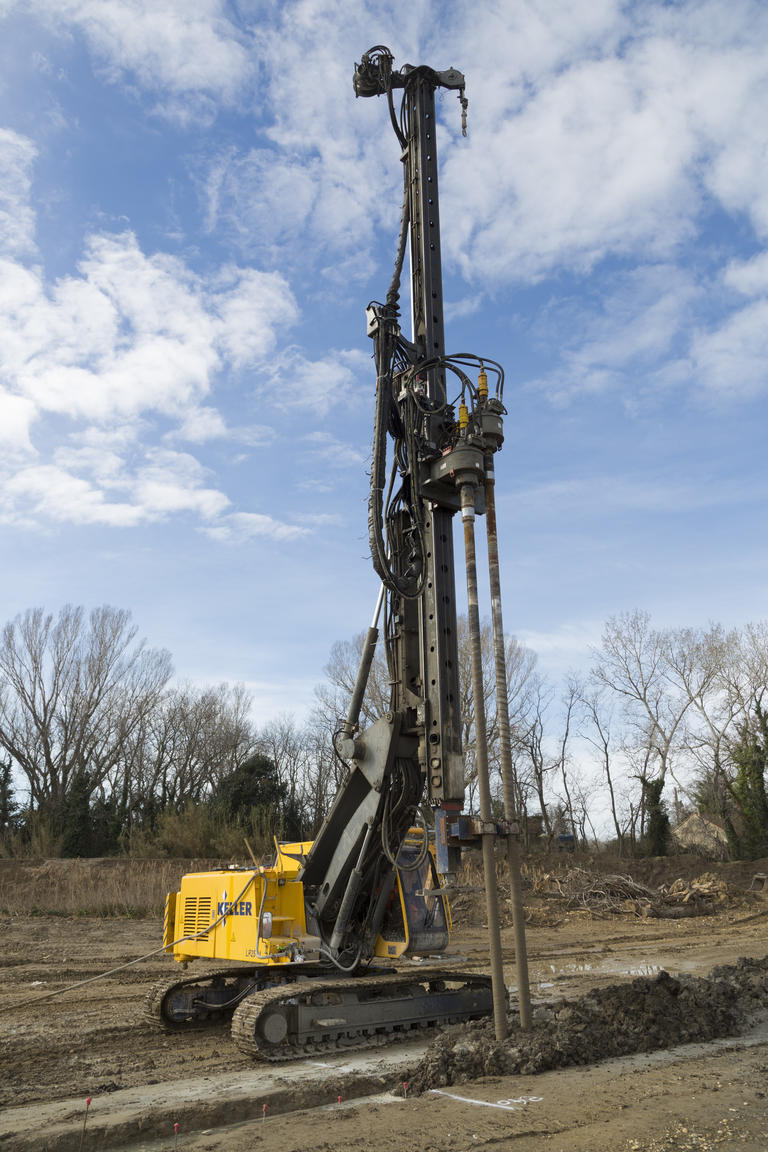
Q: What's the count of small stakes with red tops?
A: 5